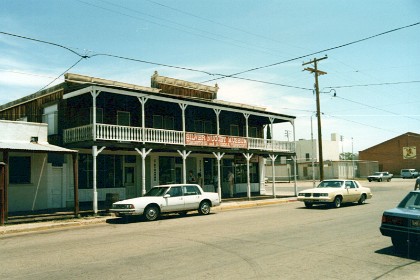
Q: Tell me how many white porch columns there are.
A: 14